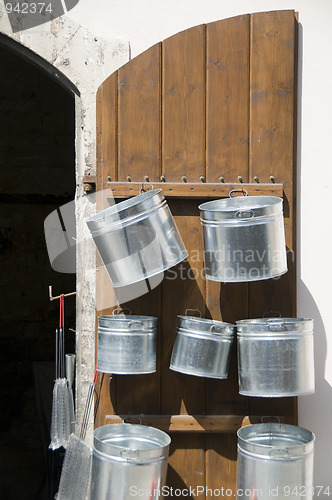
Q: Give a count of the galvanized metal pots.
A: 7